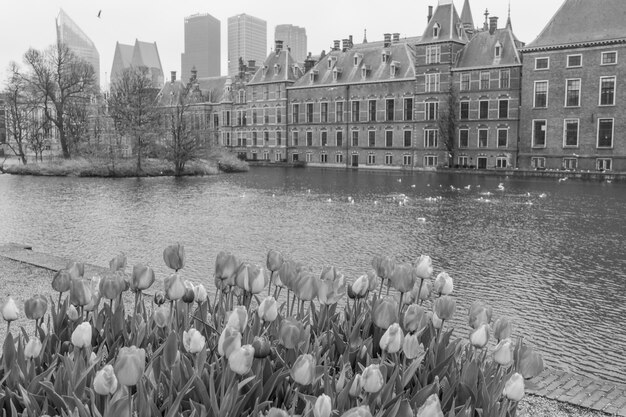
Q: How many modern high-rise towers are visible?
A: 5